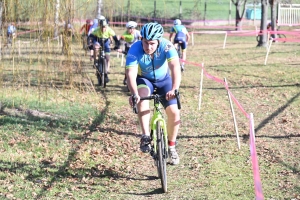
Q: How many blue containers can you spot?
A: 1